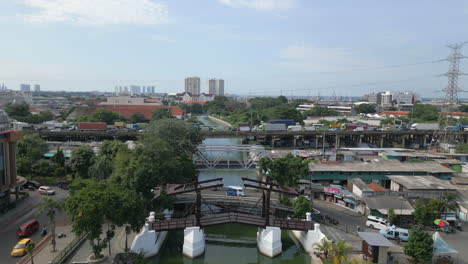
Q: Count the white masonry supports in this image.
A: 4